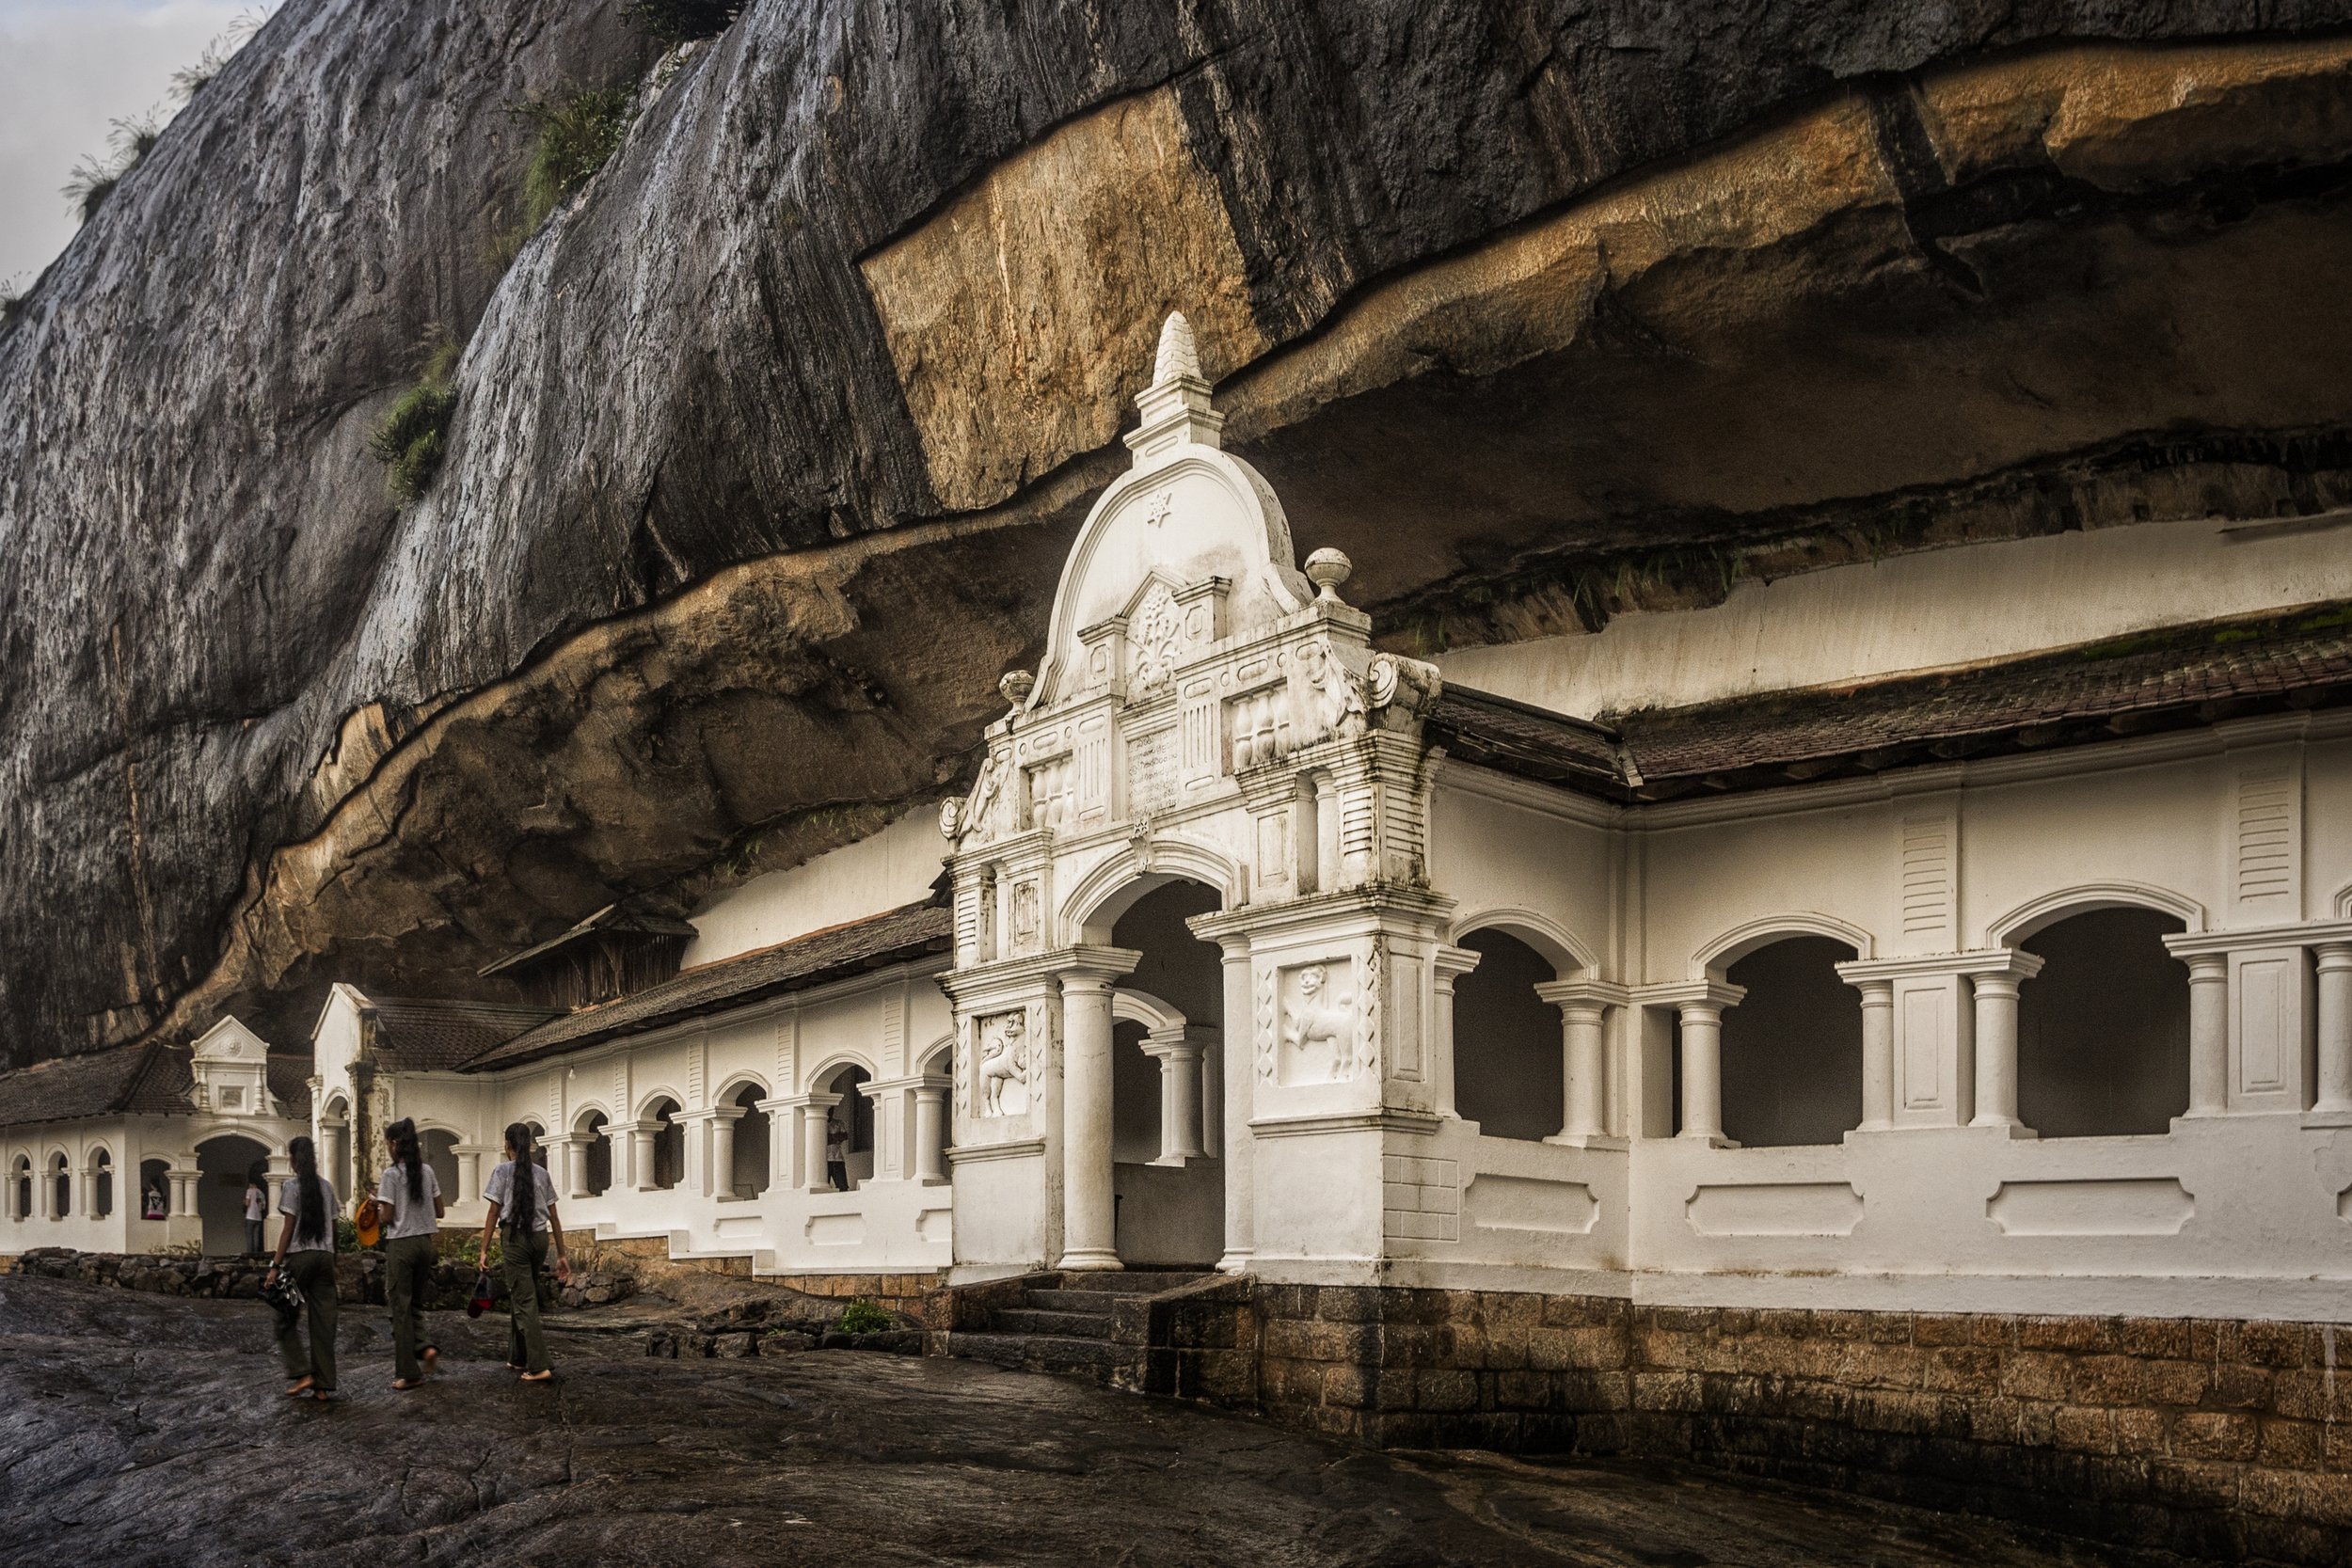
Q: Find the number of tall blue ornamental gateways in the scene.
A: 0